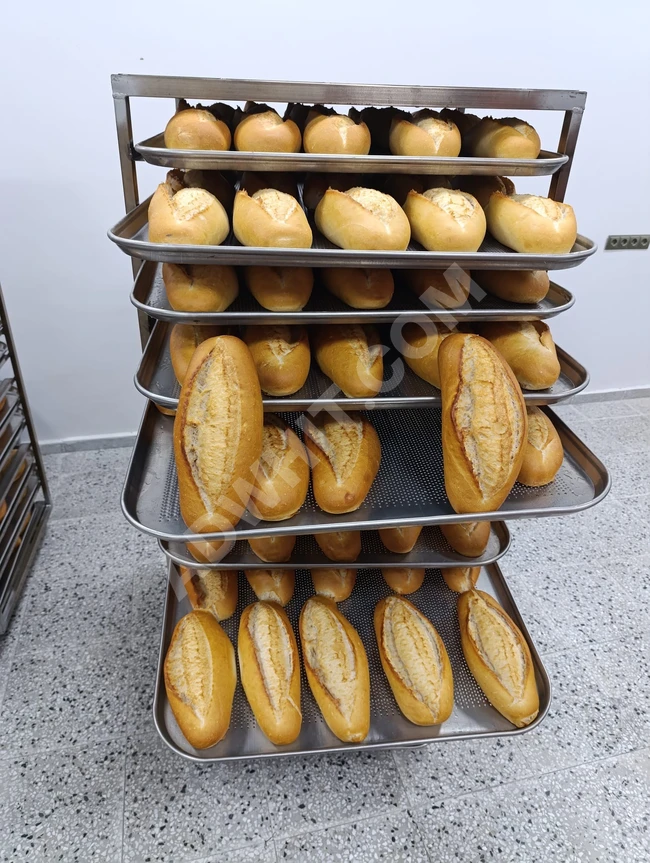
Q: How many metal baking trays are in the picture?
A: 7